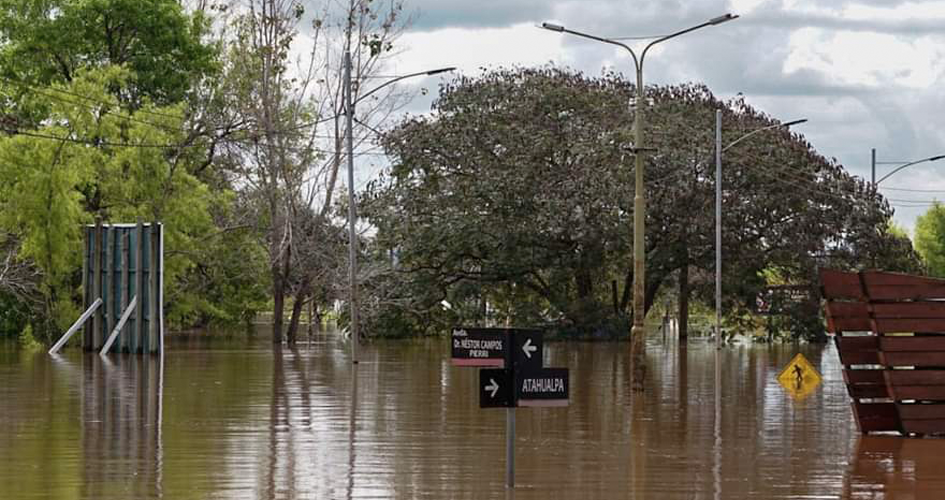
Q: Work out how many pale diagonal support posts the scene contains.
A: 2